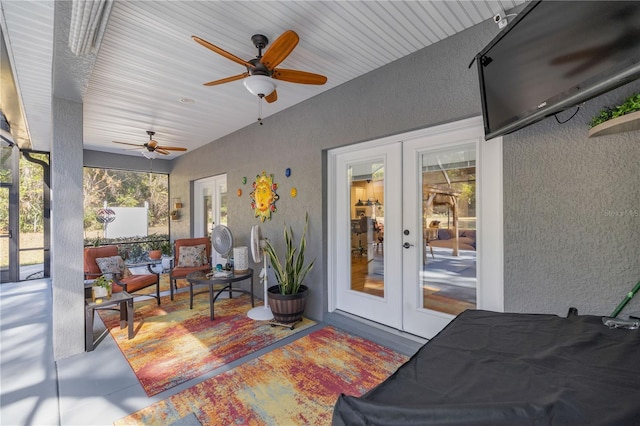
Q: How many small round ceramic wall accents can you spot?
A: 4